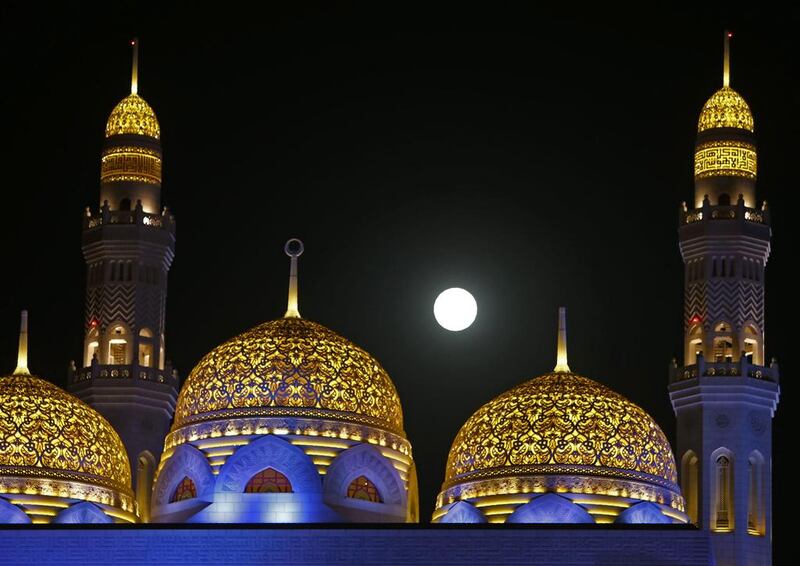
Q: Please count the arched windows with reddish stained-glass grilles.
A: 3